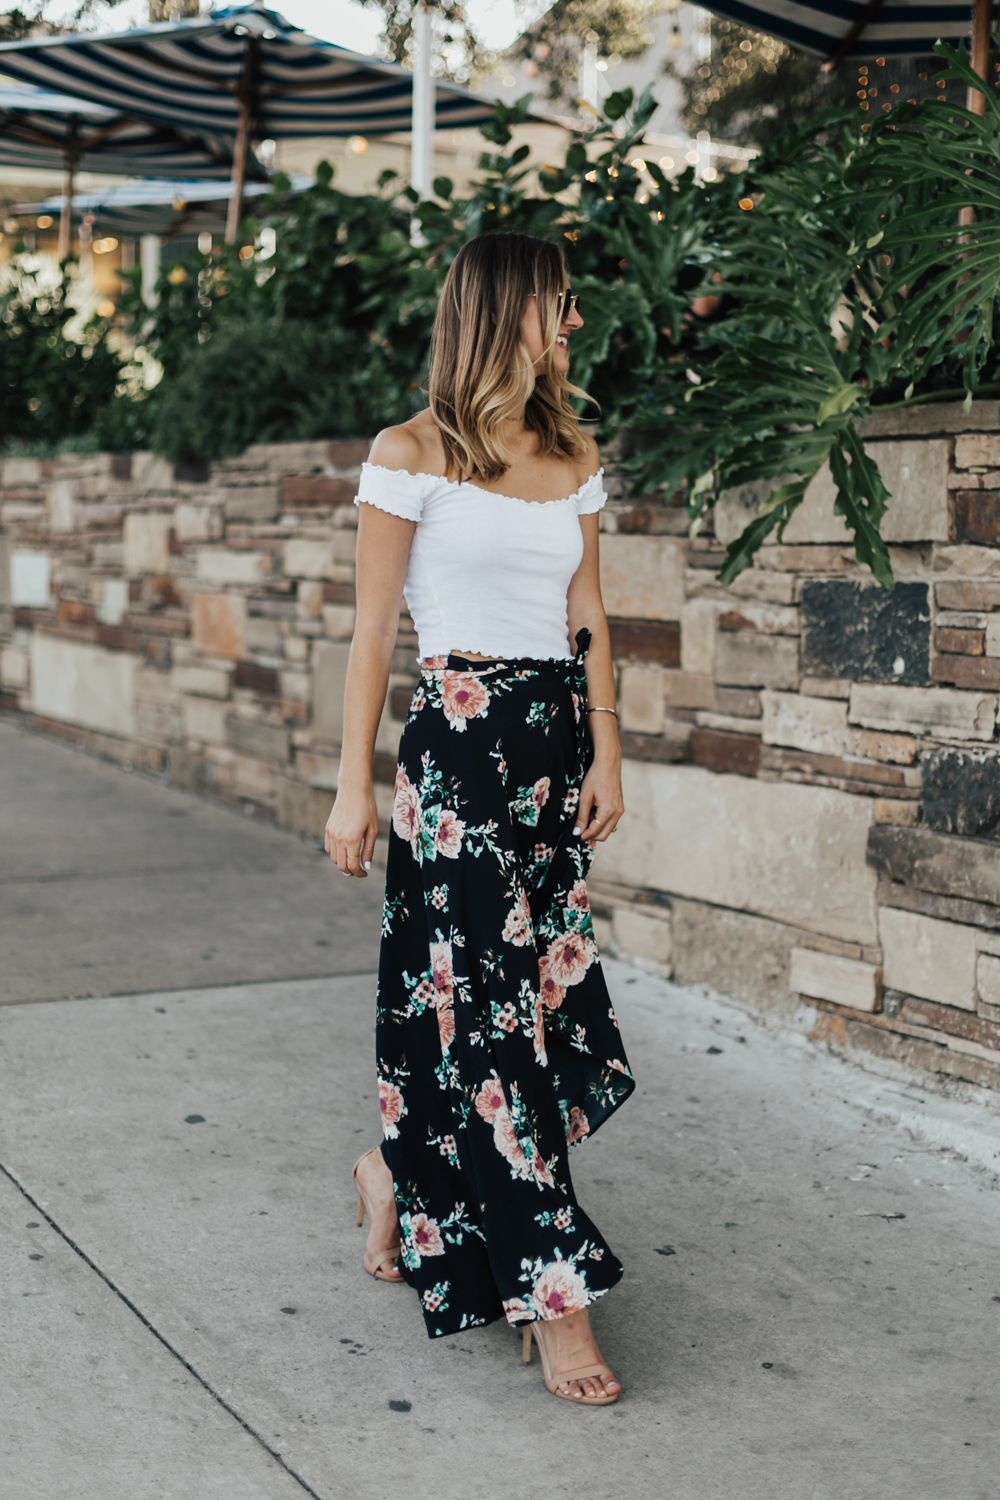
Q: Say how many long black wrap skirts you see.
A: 1